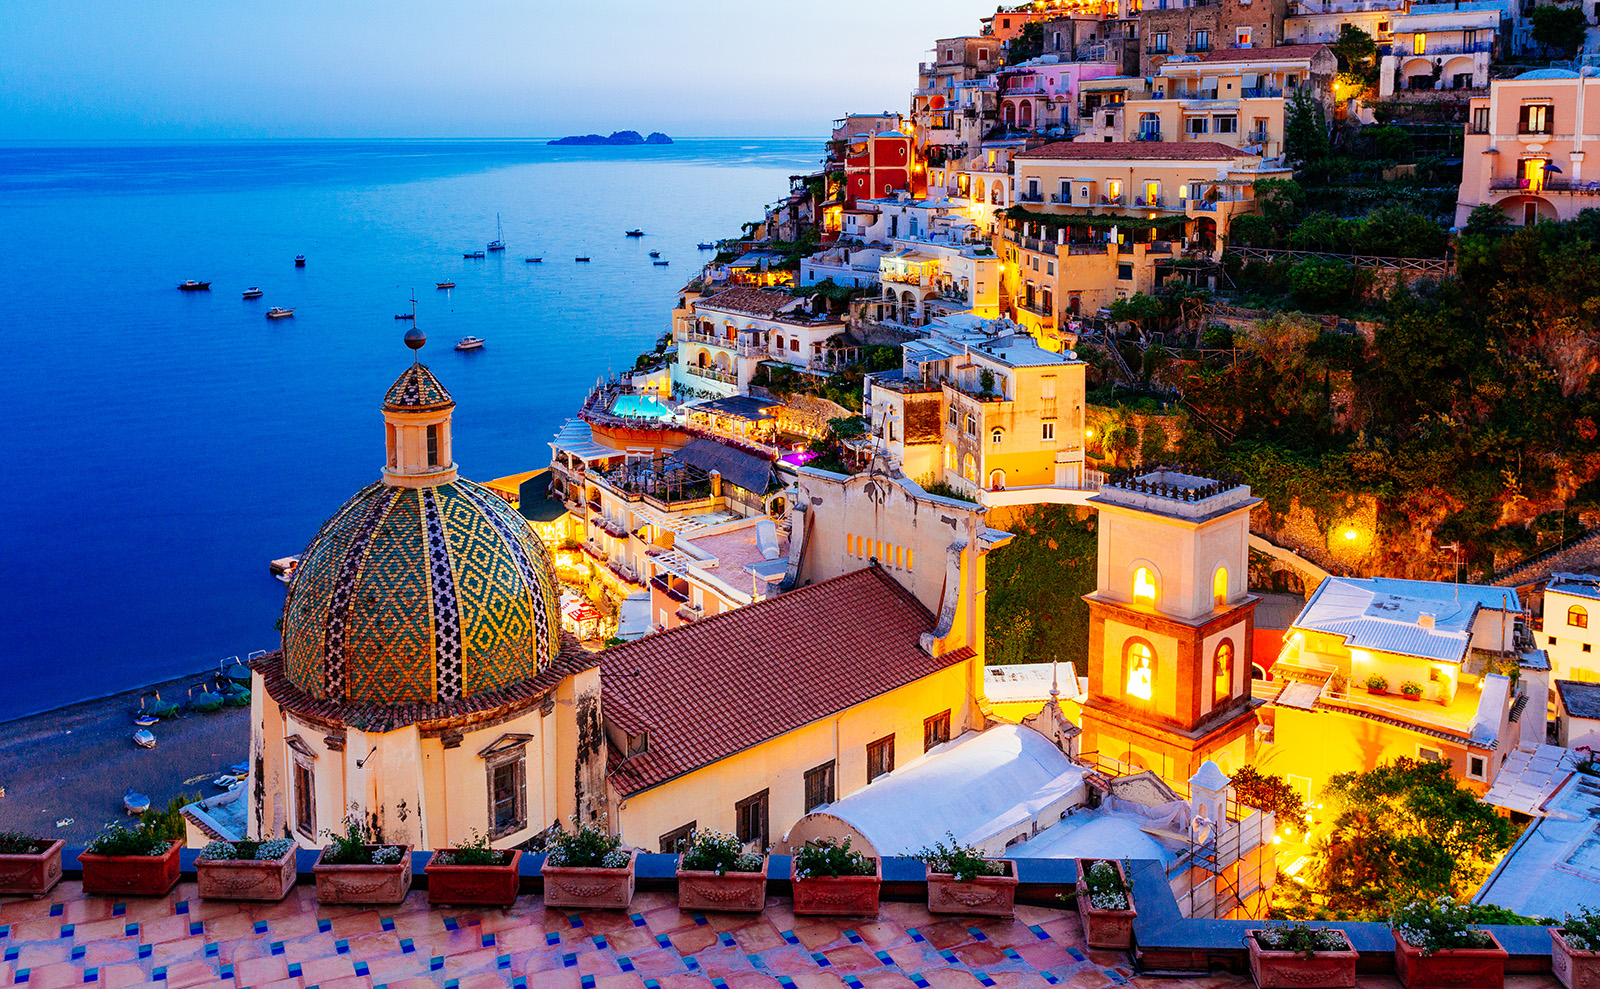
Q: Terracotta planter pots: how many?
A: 13